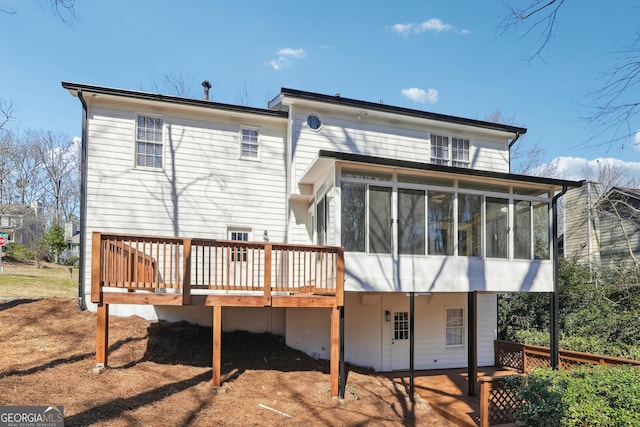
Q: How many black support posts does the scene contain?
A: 4